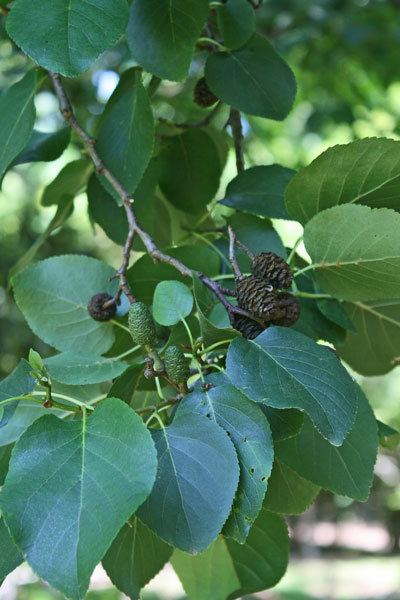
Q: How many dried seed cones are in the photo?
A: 6